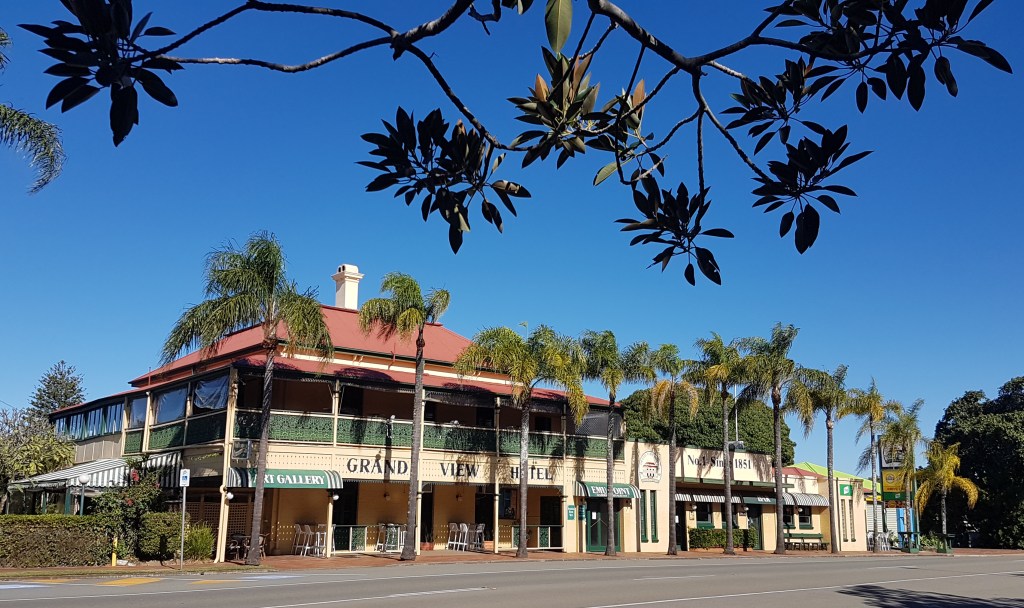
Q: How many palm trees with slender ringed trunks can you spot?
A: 11